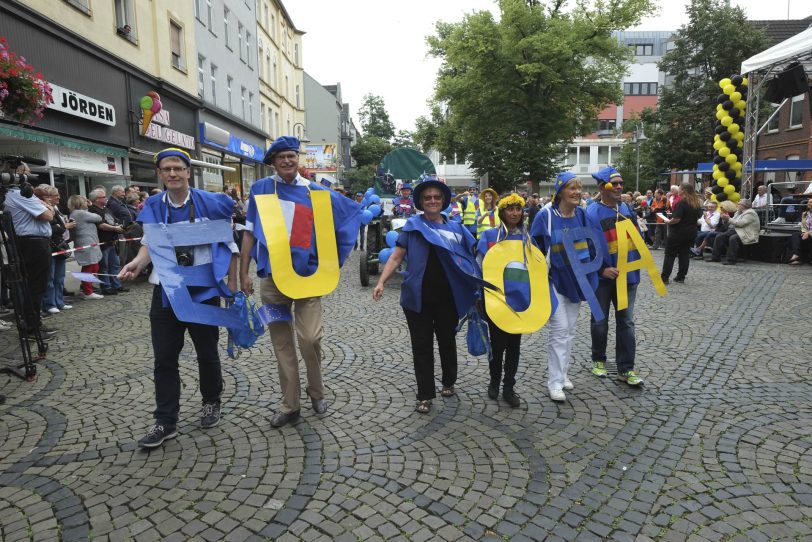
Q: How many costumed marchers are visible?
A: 6